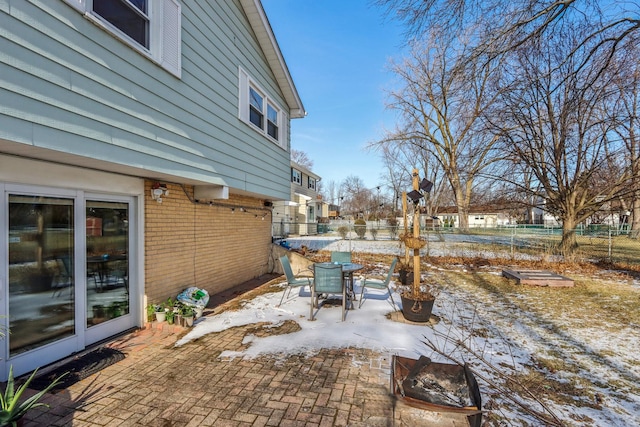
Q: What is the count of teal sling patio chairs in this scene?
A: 4